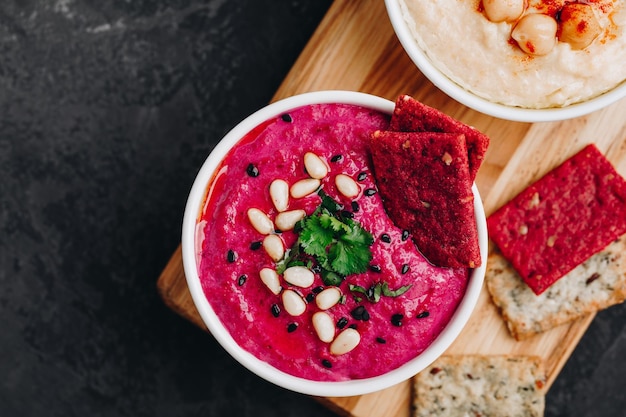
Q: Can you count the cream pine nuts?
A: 13